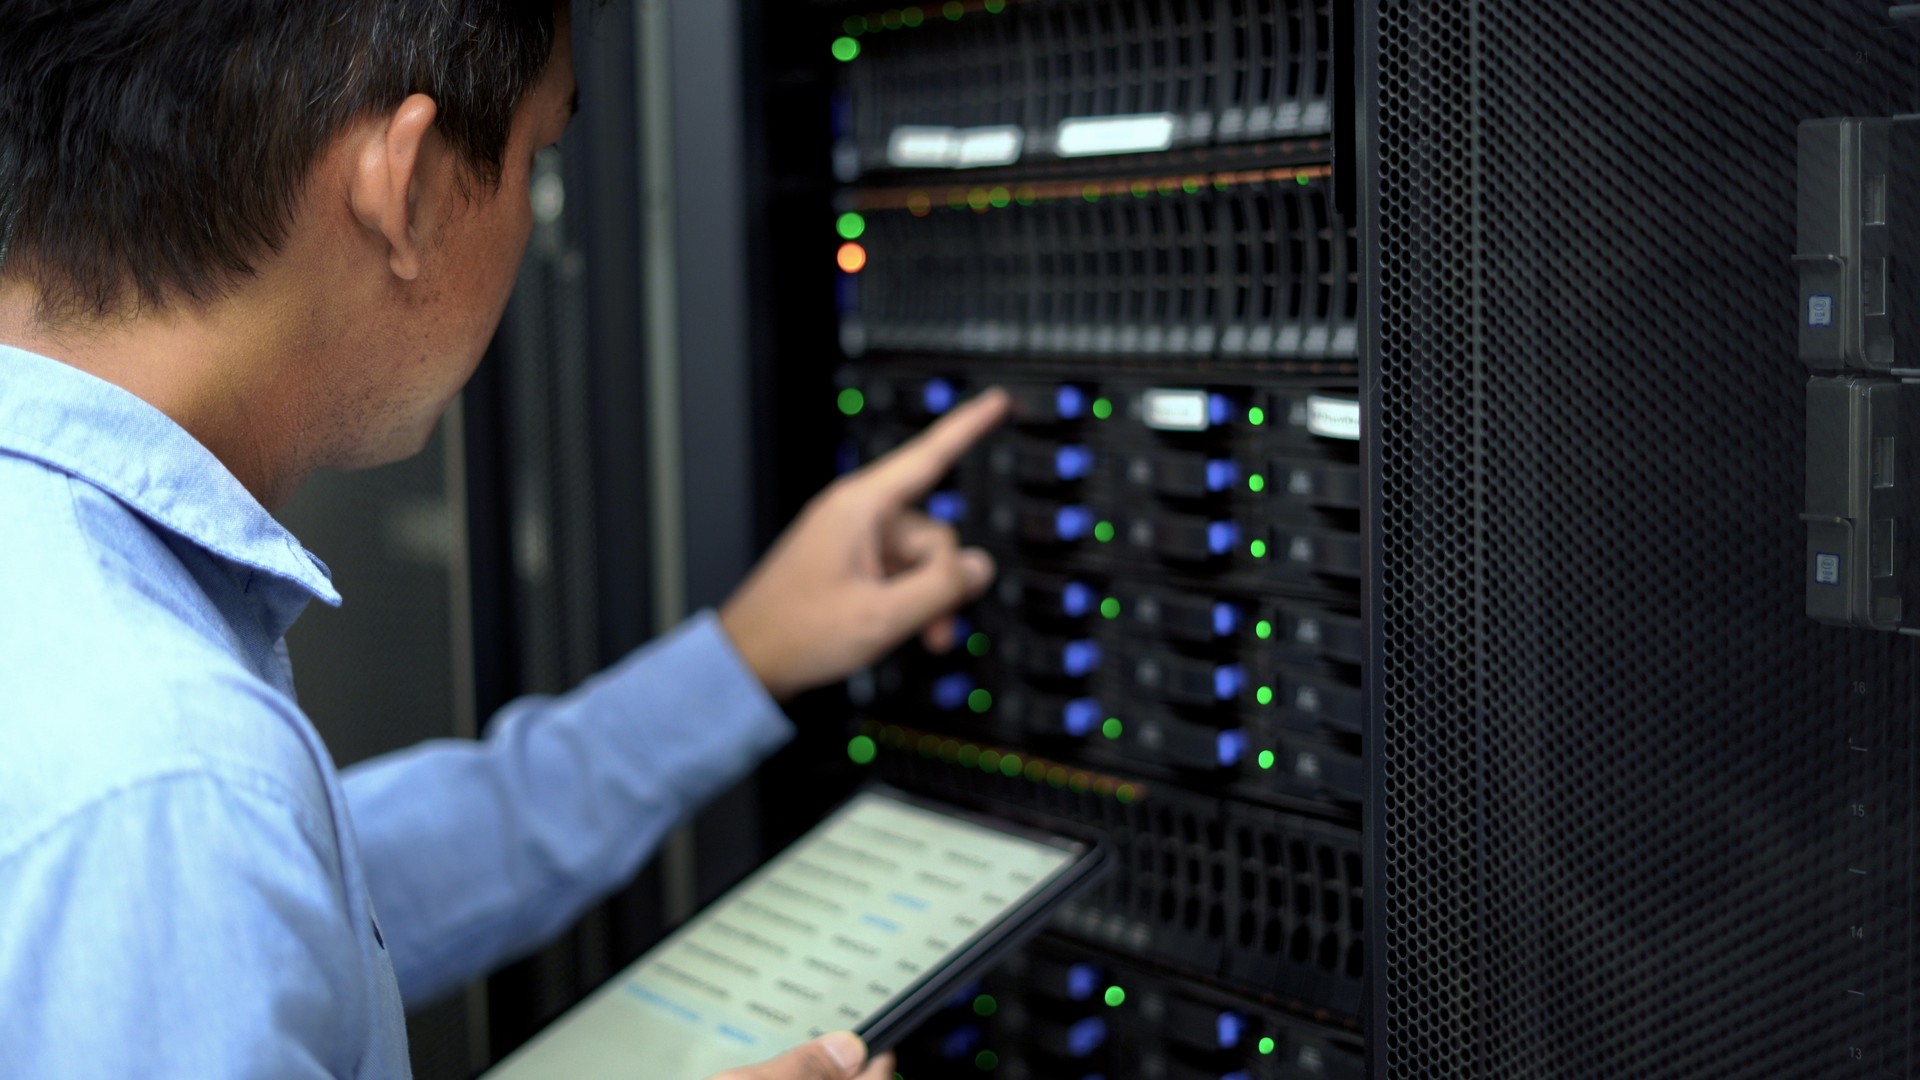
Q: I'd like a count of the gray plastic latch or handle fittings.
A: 2